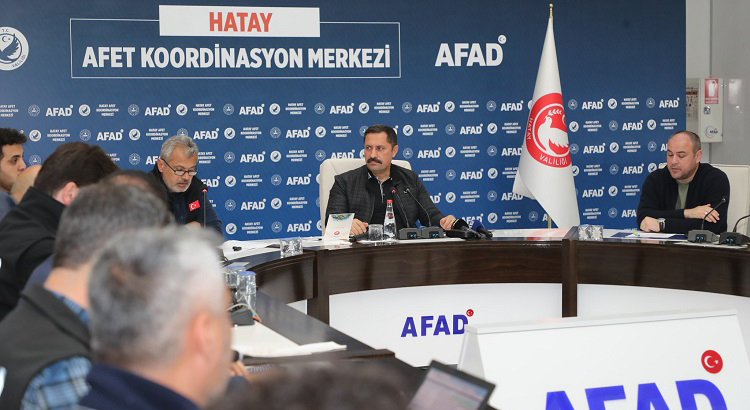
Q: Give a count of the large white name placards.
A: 1